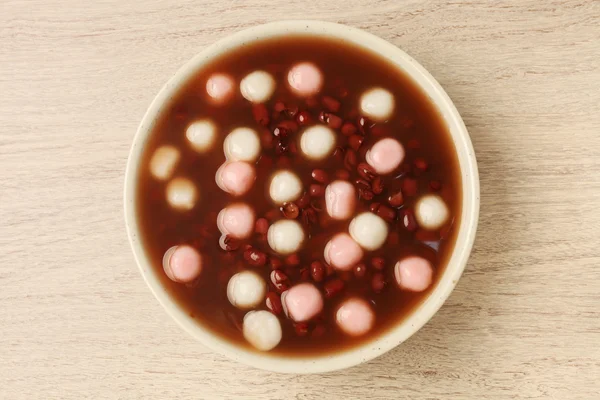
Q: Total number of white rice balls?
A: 13